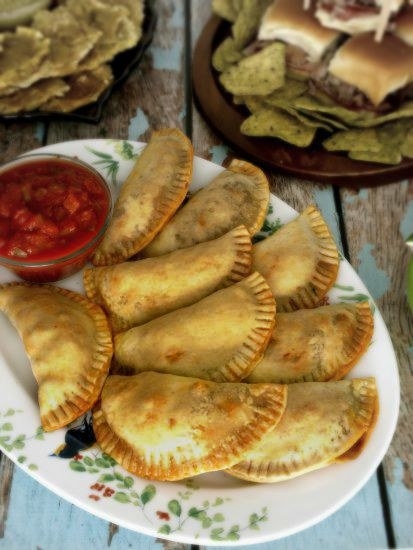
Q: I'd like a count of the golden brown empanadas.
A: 9